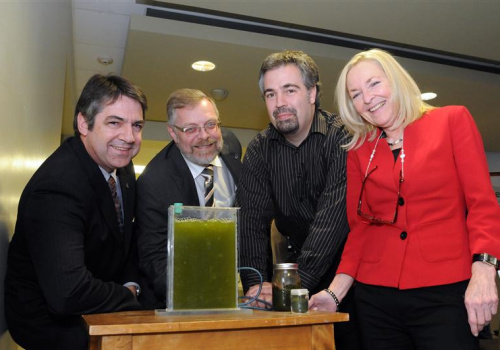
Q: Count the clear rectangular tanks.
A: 1